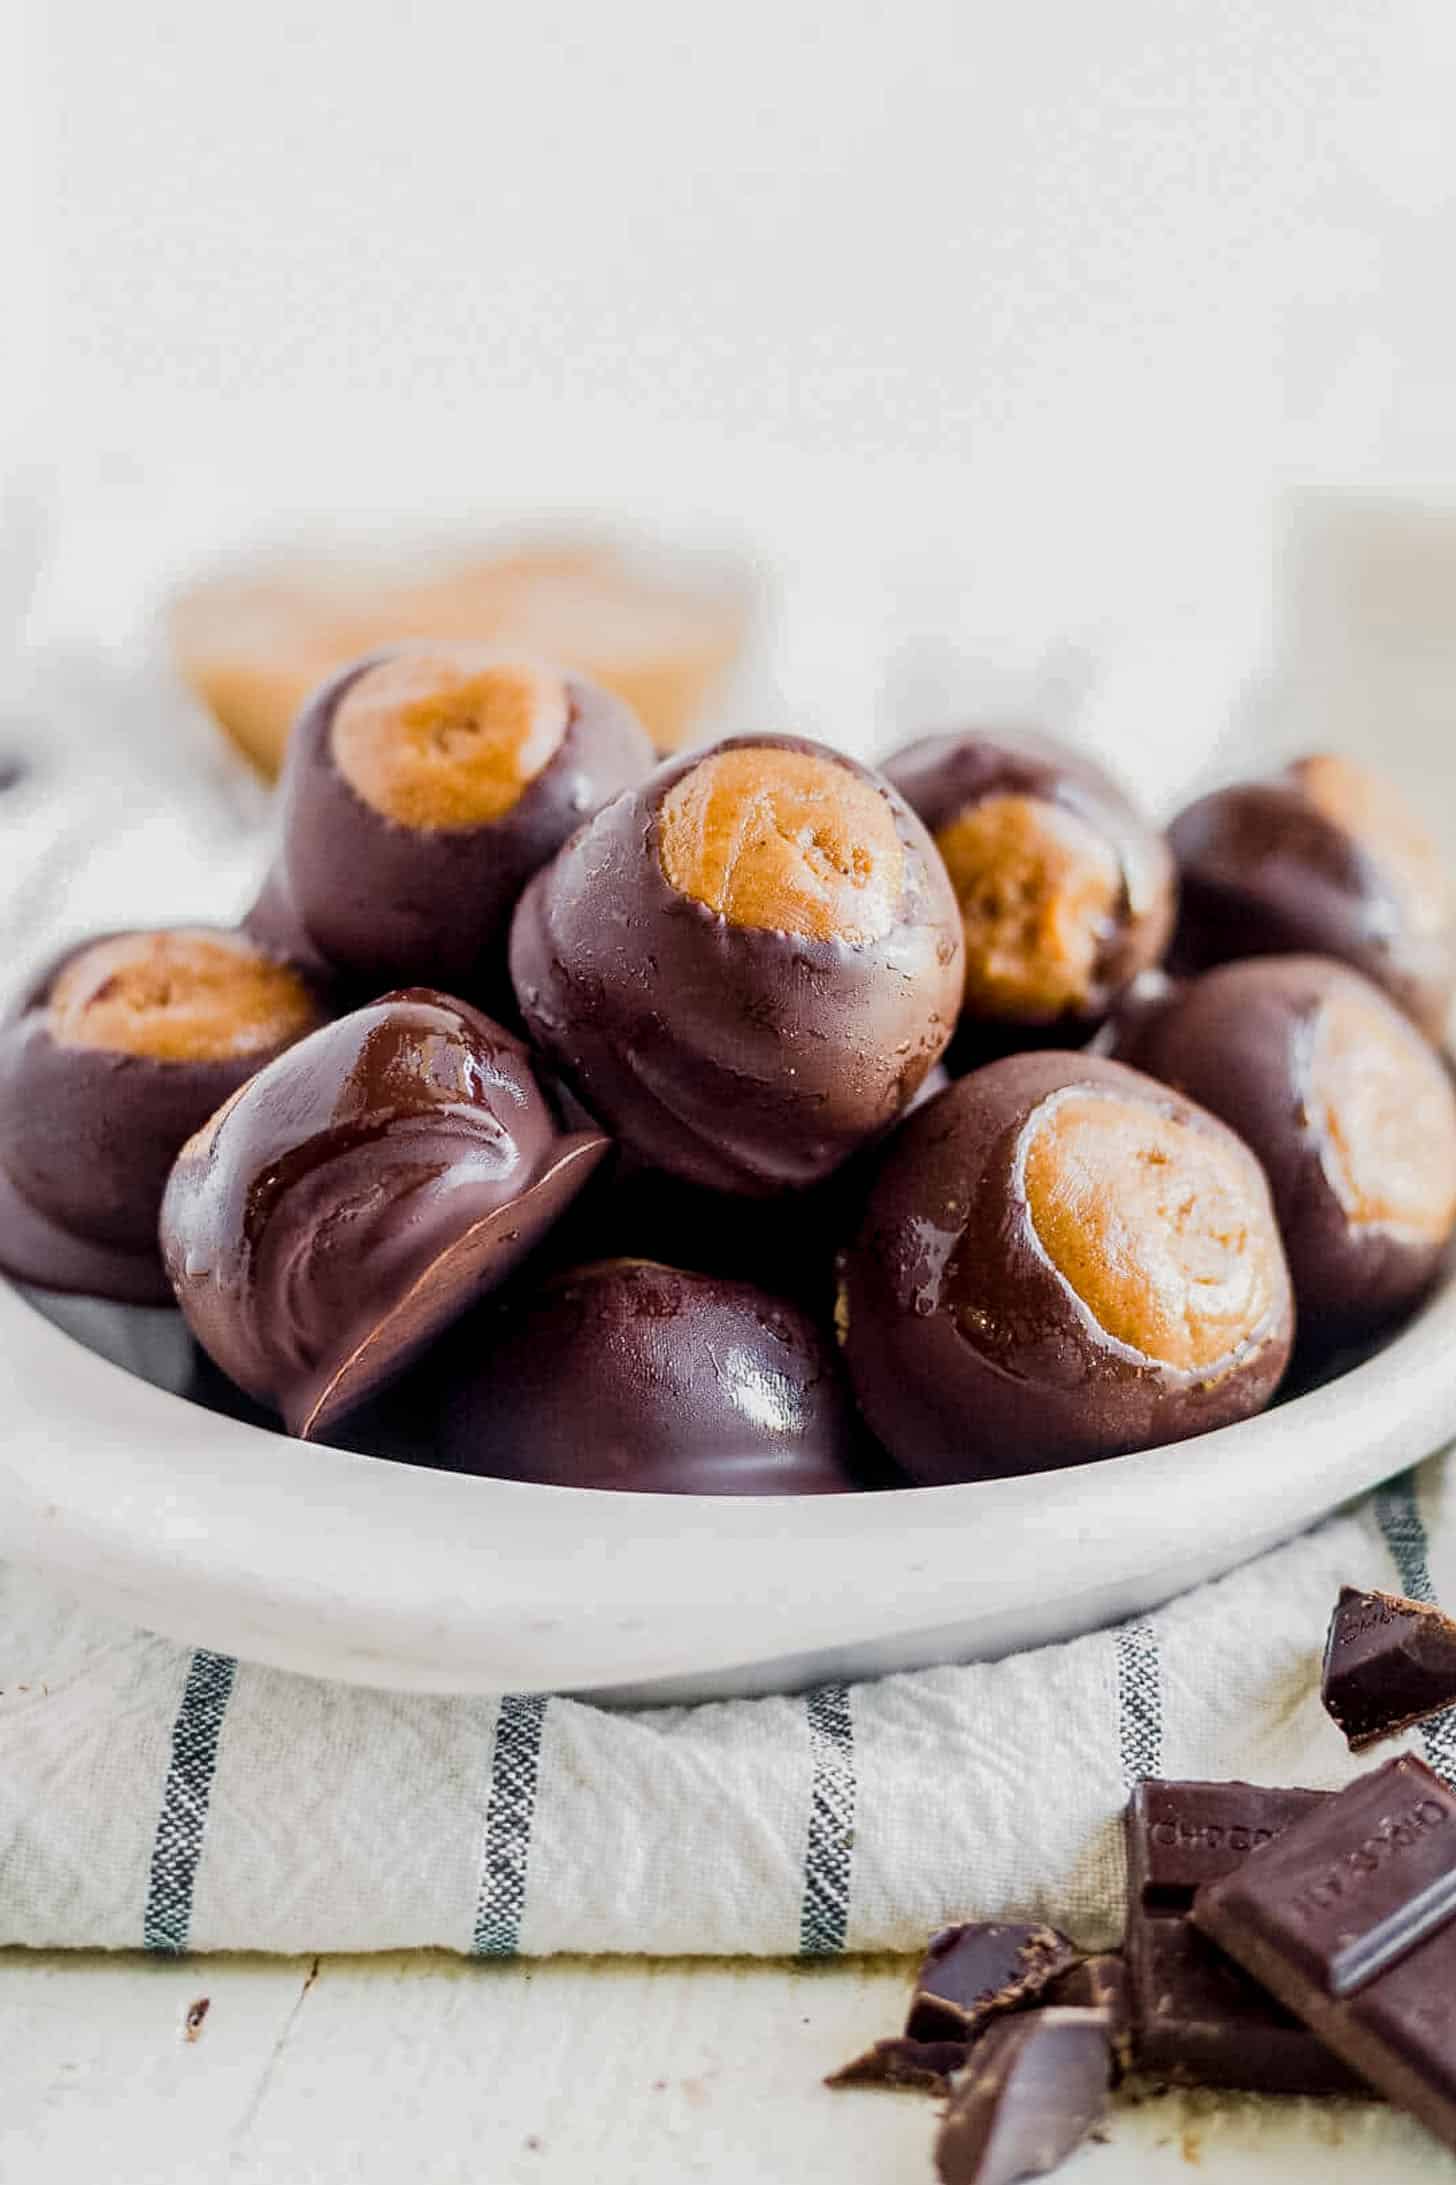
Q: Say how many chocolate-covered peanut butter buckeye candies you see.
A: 9